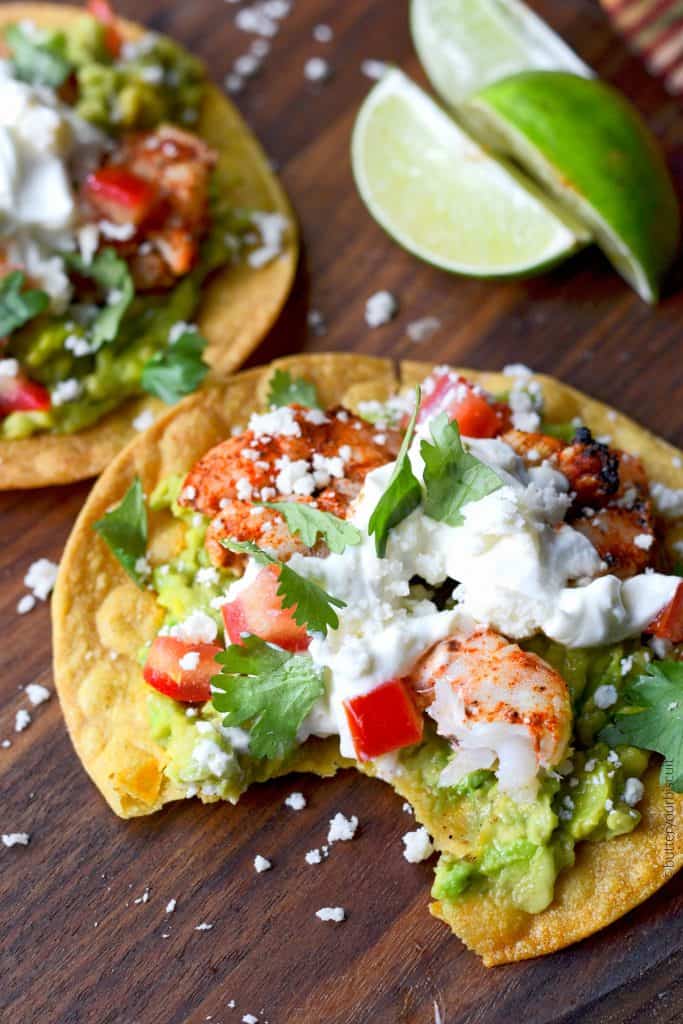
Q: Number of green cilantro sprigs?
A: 12